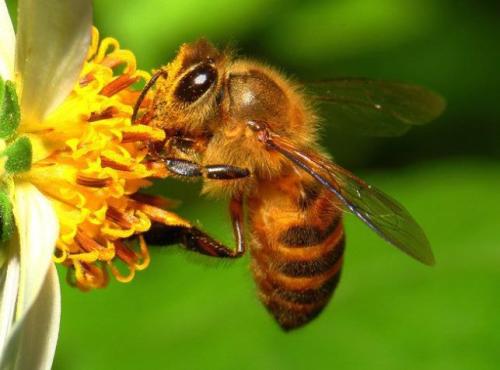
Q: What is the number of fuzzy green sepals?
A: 3